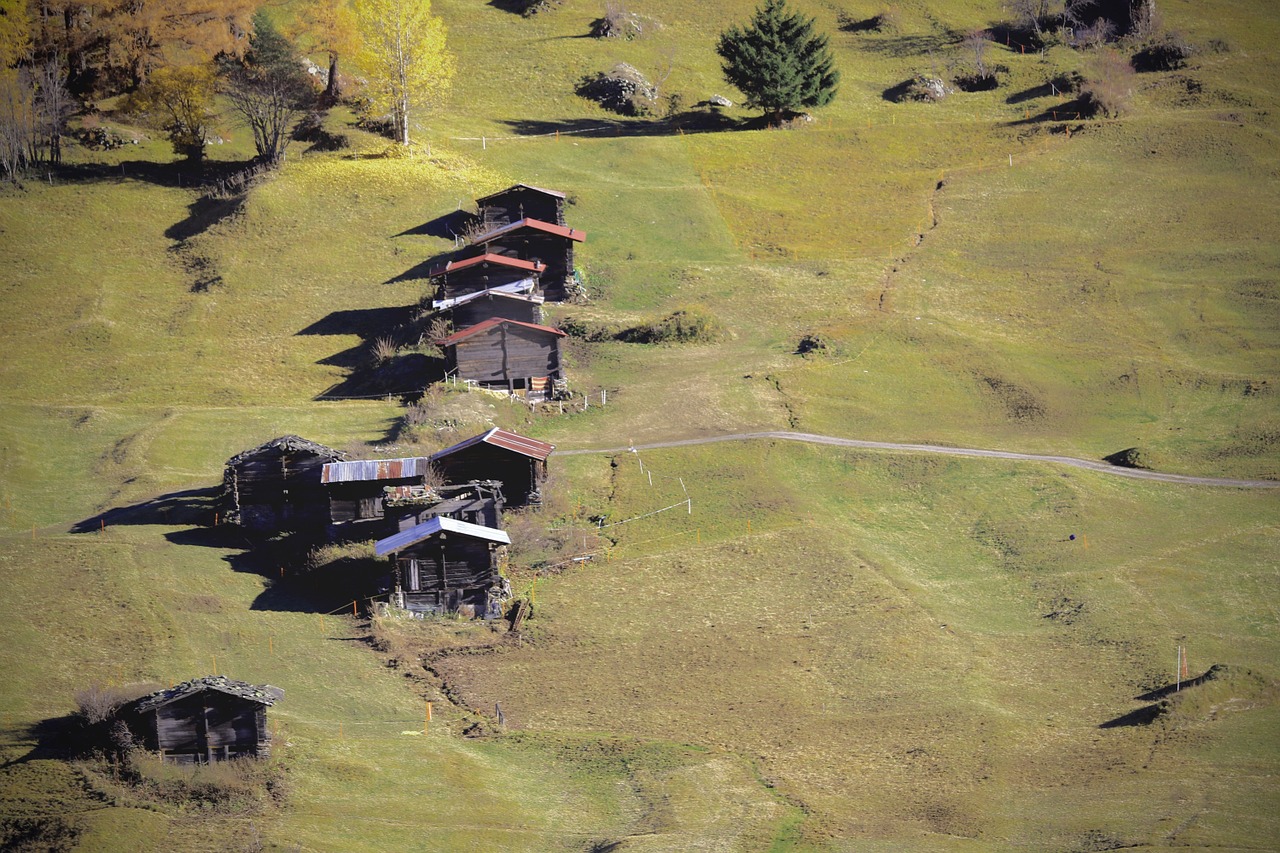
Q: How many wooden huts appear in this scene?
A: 11